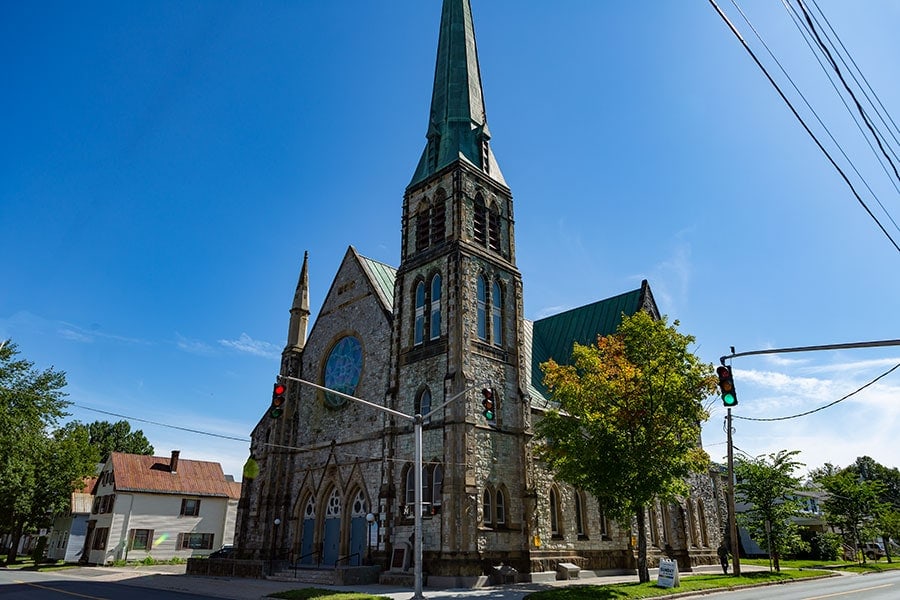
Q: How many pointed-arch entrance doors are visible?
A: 3